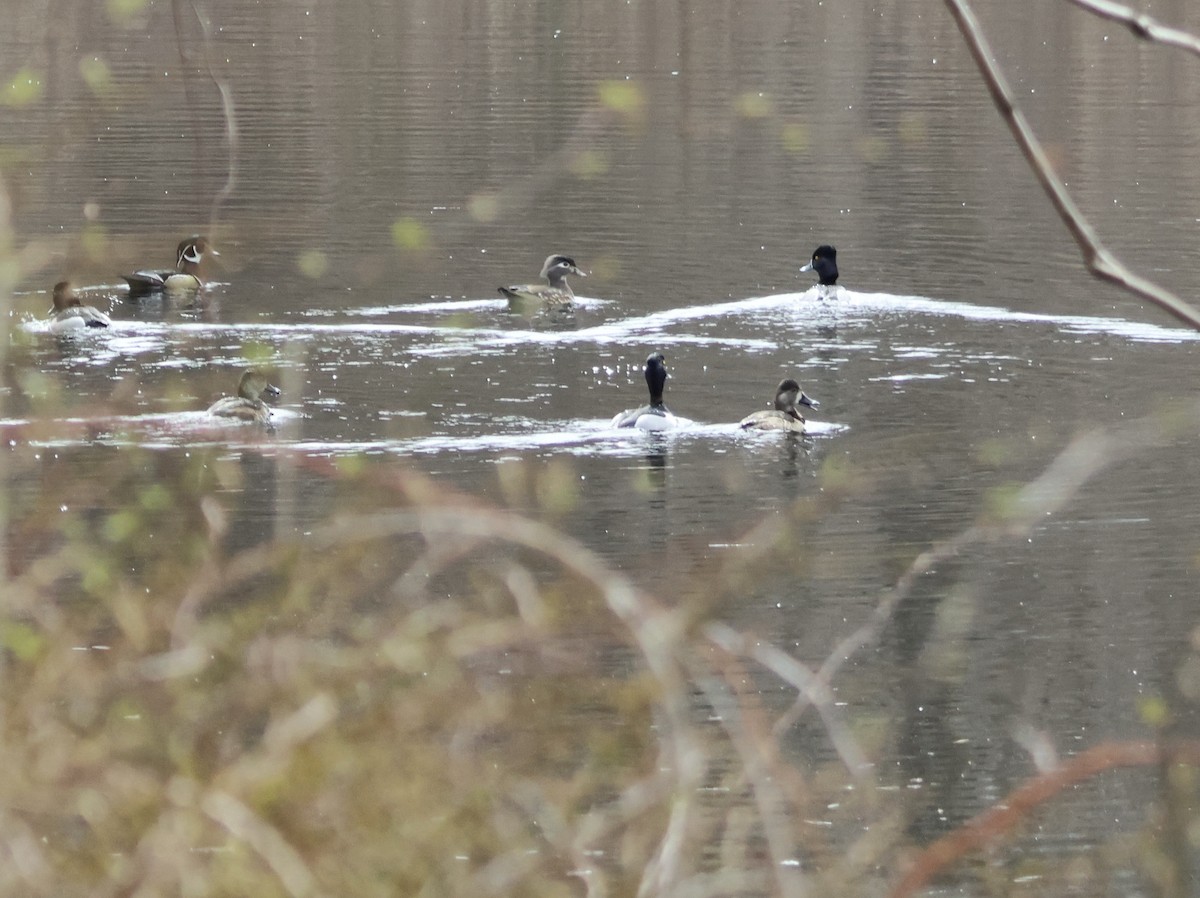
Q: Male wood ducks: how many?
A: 1